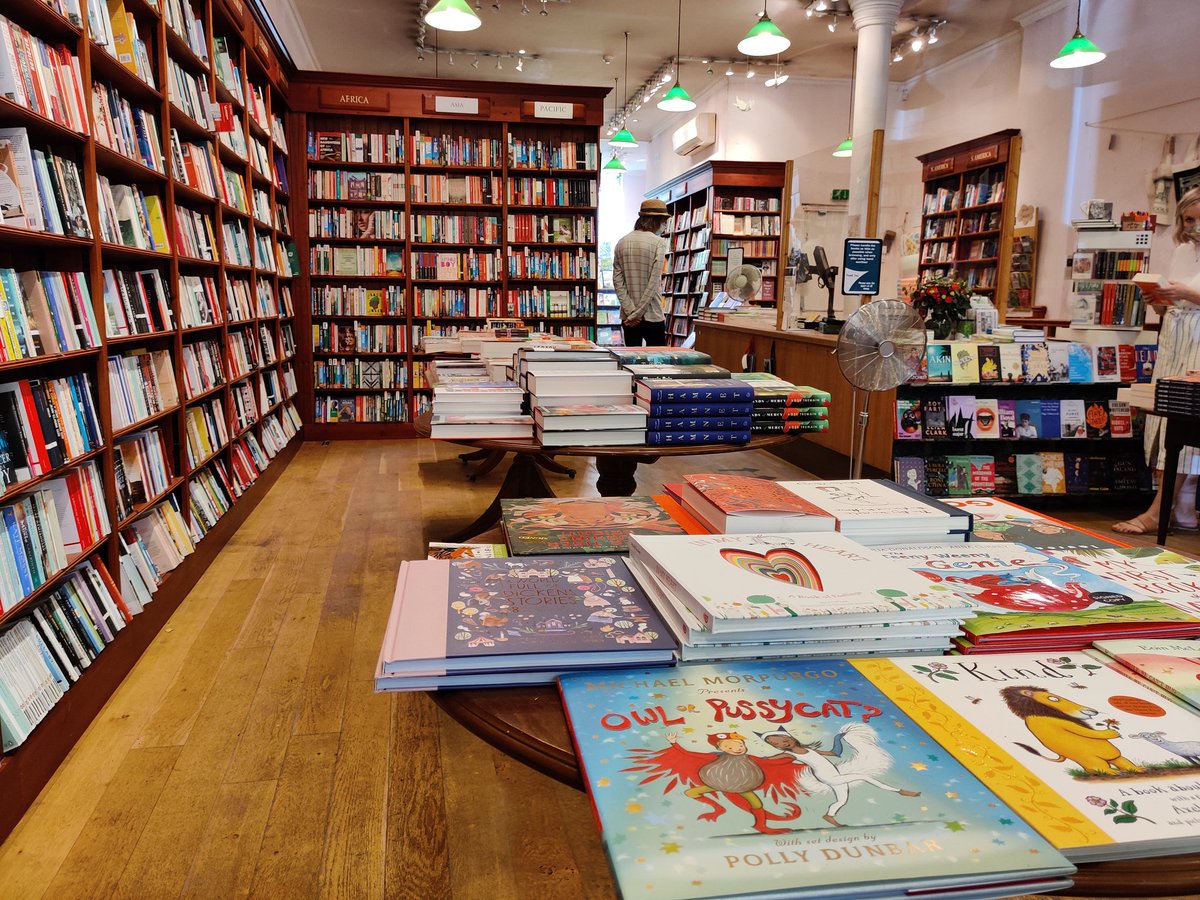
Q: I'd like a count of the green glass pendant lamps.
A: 7